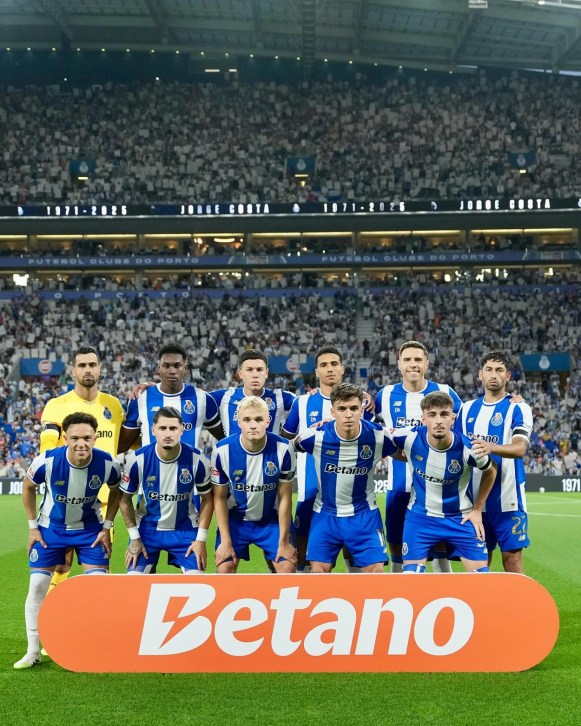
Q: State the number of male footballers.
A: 11